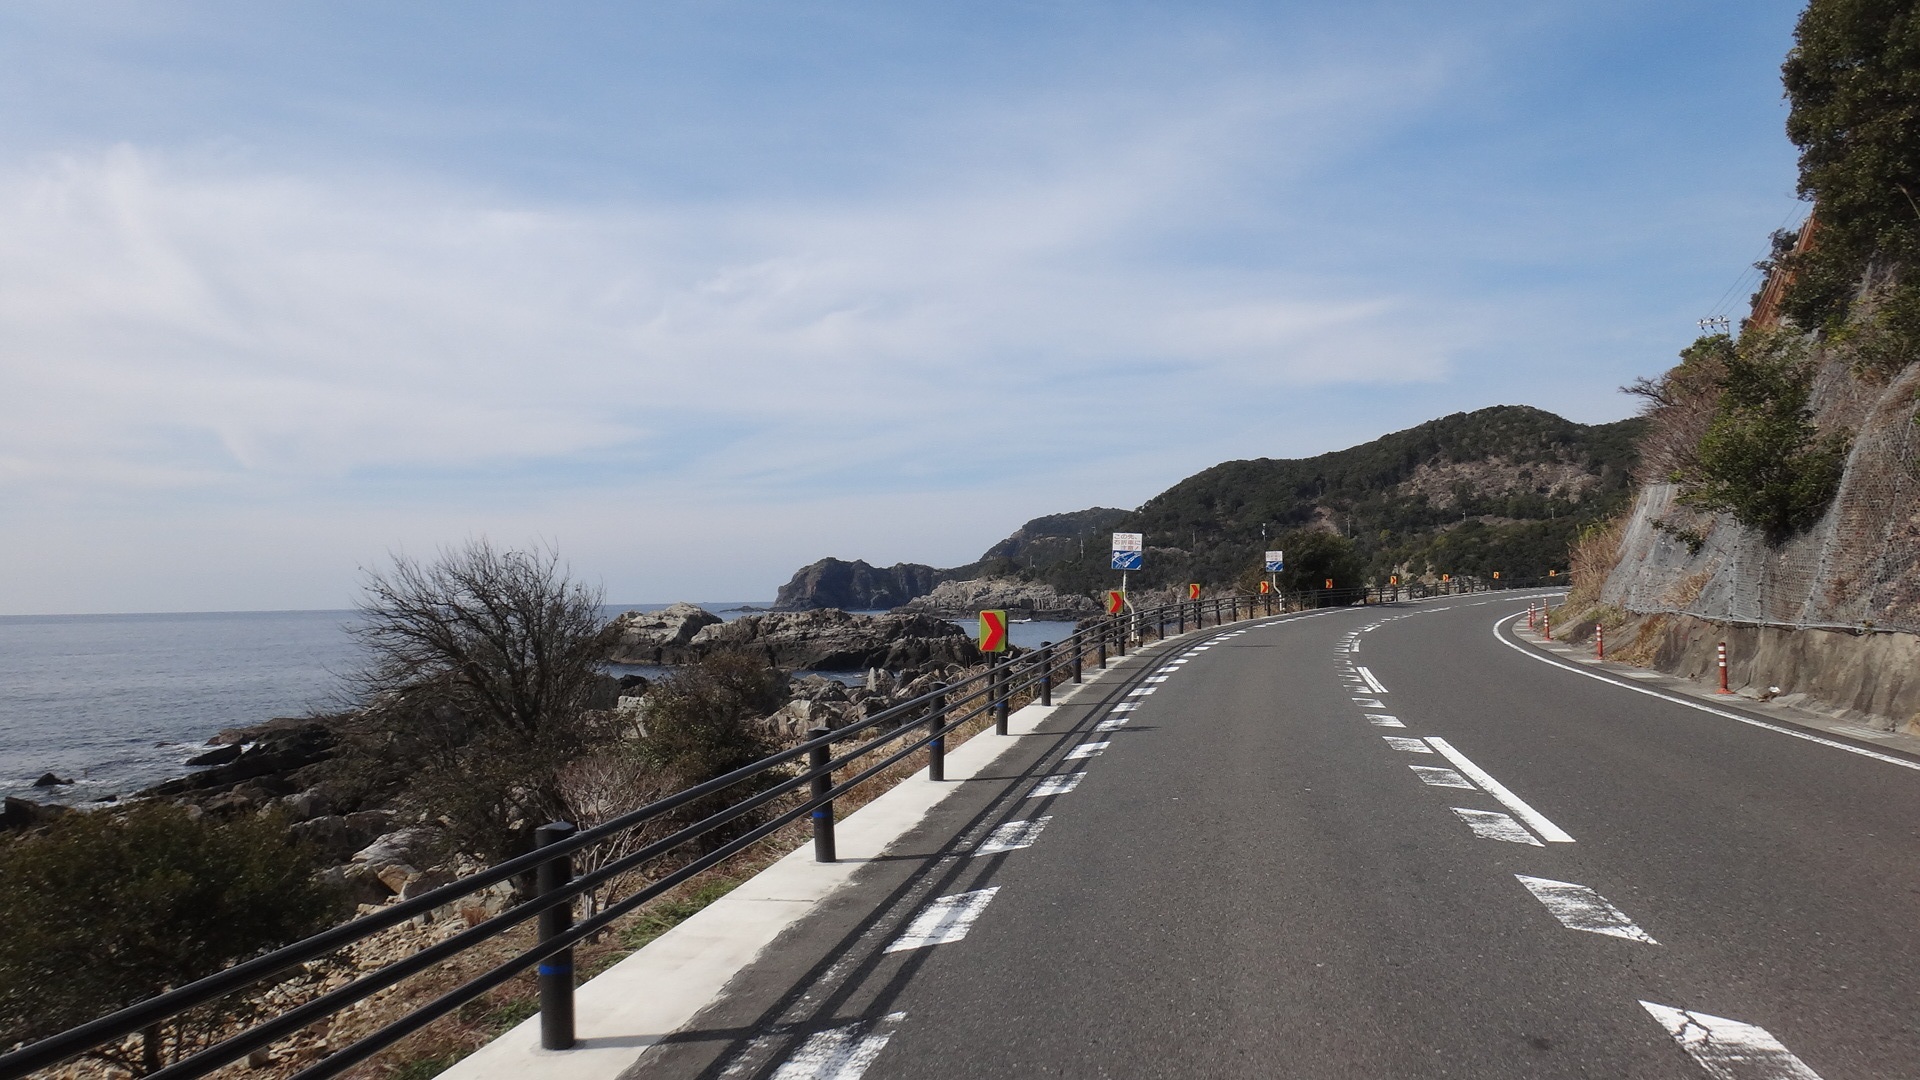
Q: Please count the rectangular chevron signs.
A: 9